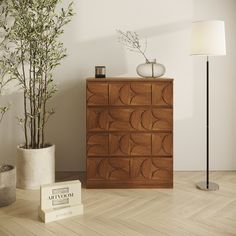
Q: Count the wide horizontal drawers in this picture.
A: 4